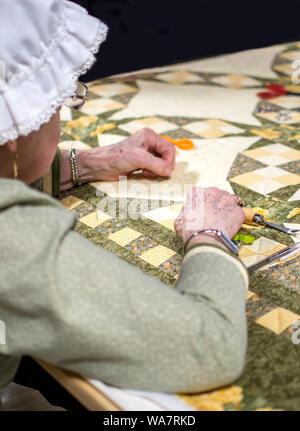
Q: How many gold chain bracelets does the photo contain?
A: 1